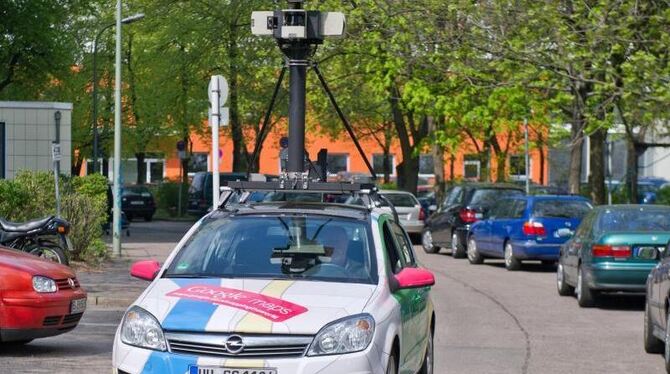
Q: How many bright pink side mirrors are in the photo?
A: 2